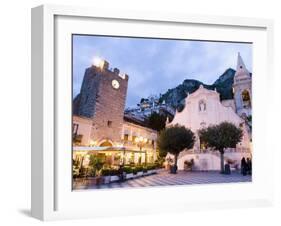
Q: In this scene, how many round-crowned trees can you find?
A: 2